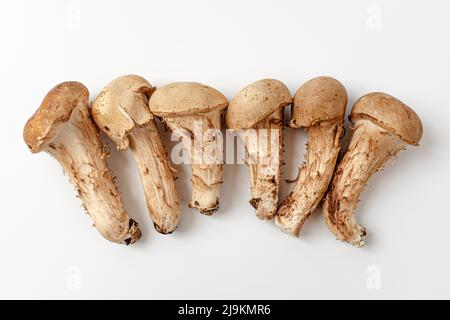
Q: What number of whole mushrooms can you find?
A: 6